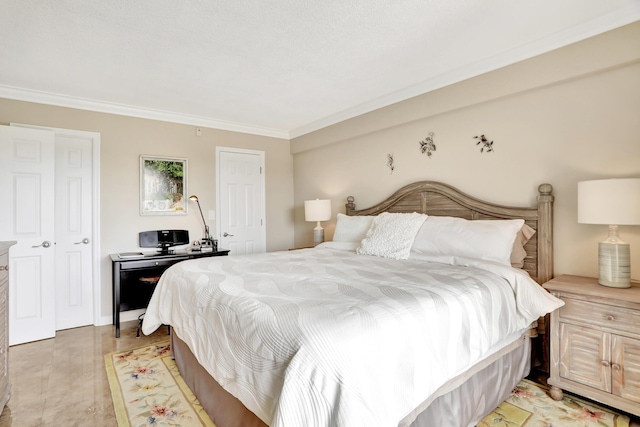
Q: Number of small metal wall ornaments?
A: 3